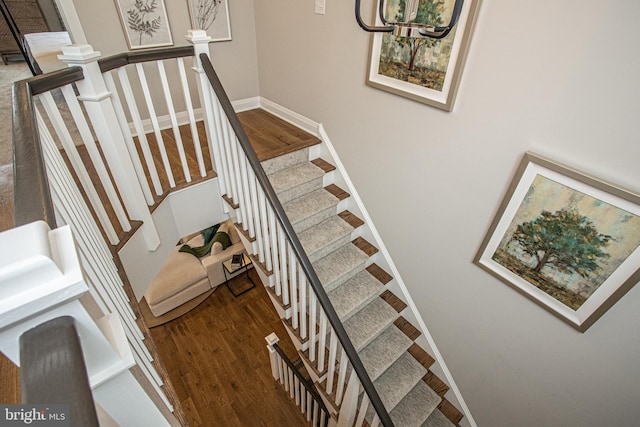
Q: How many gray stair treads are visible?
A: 10